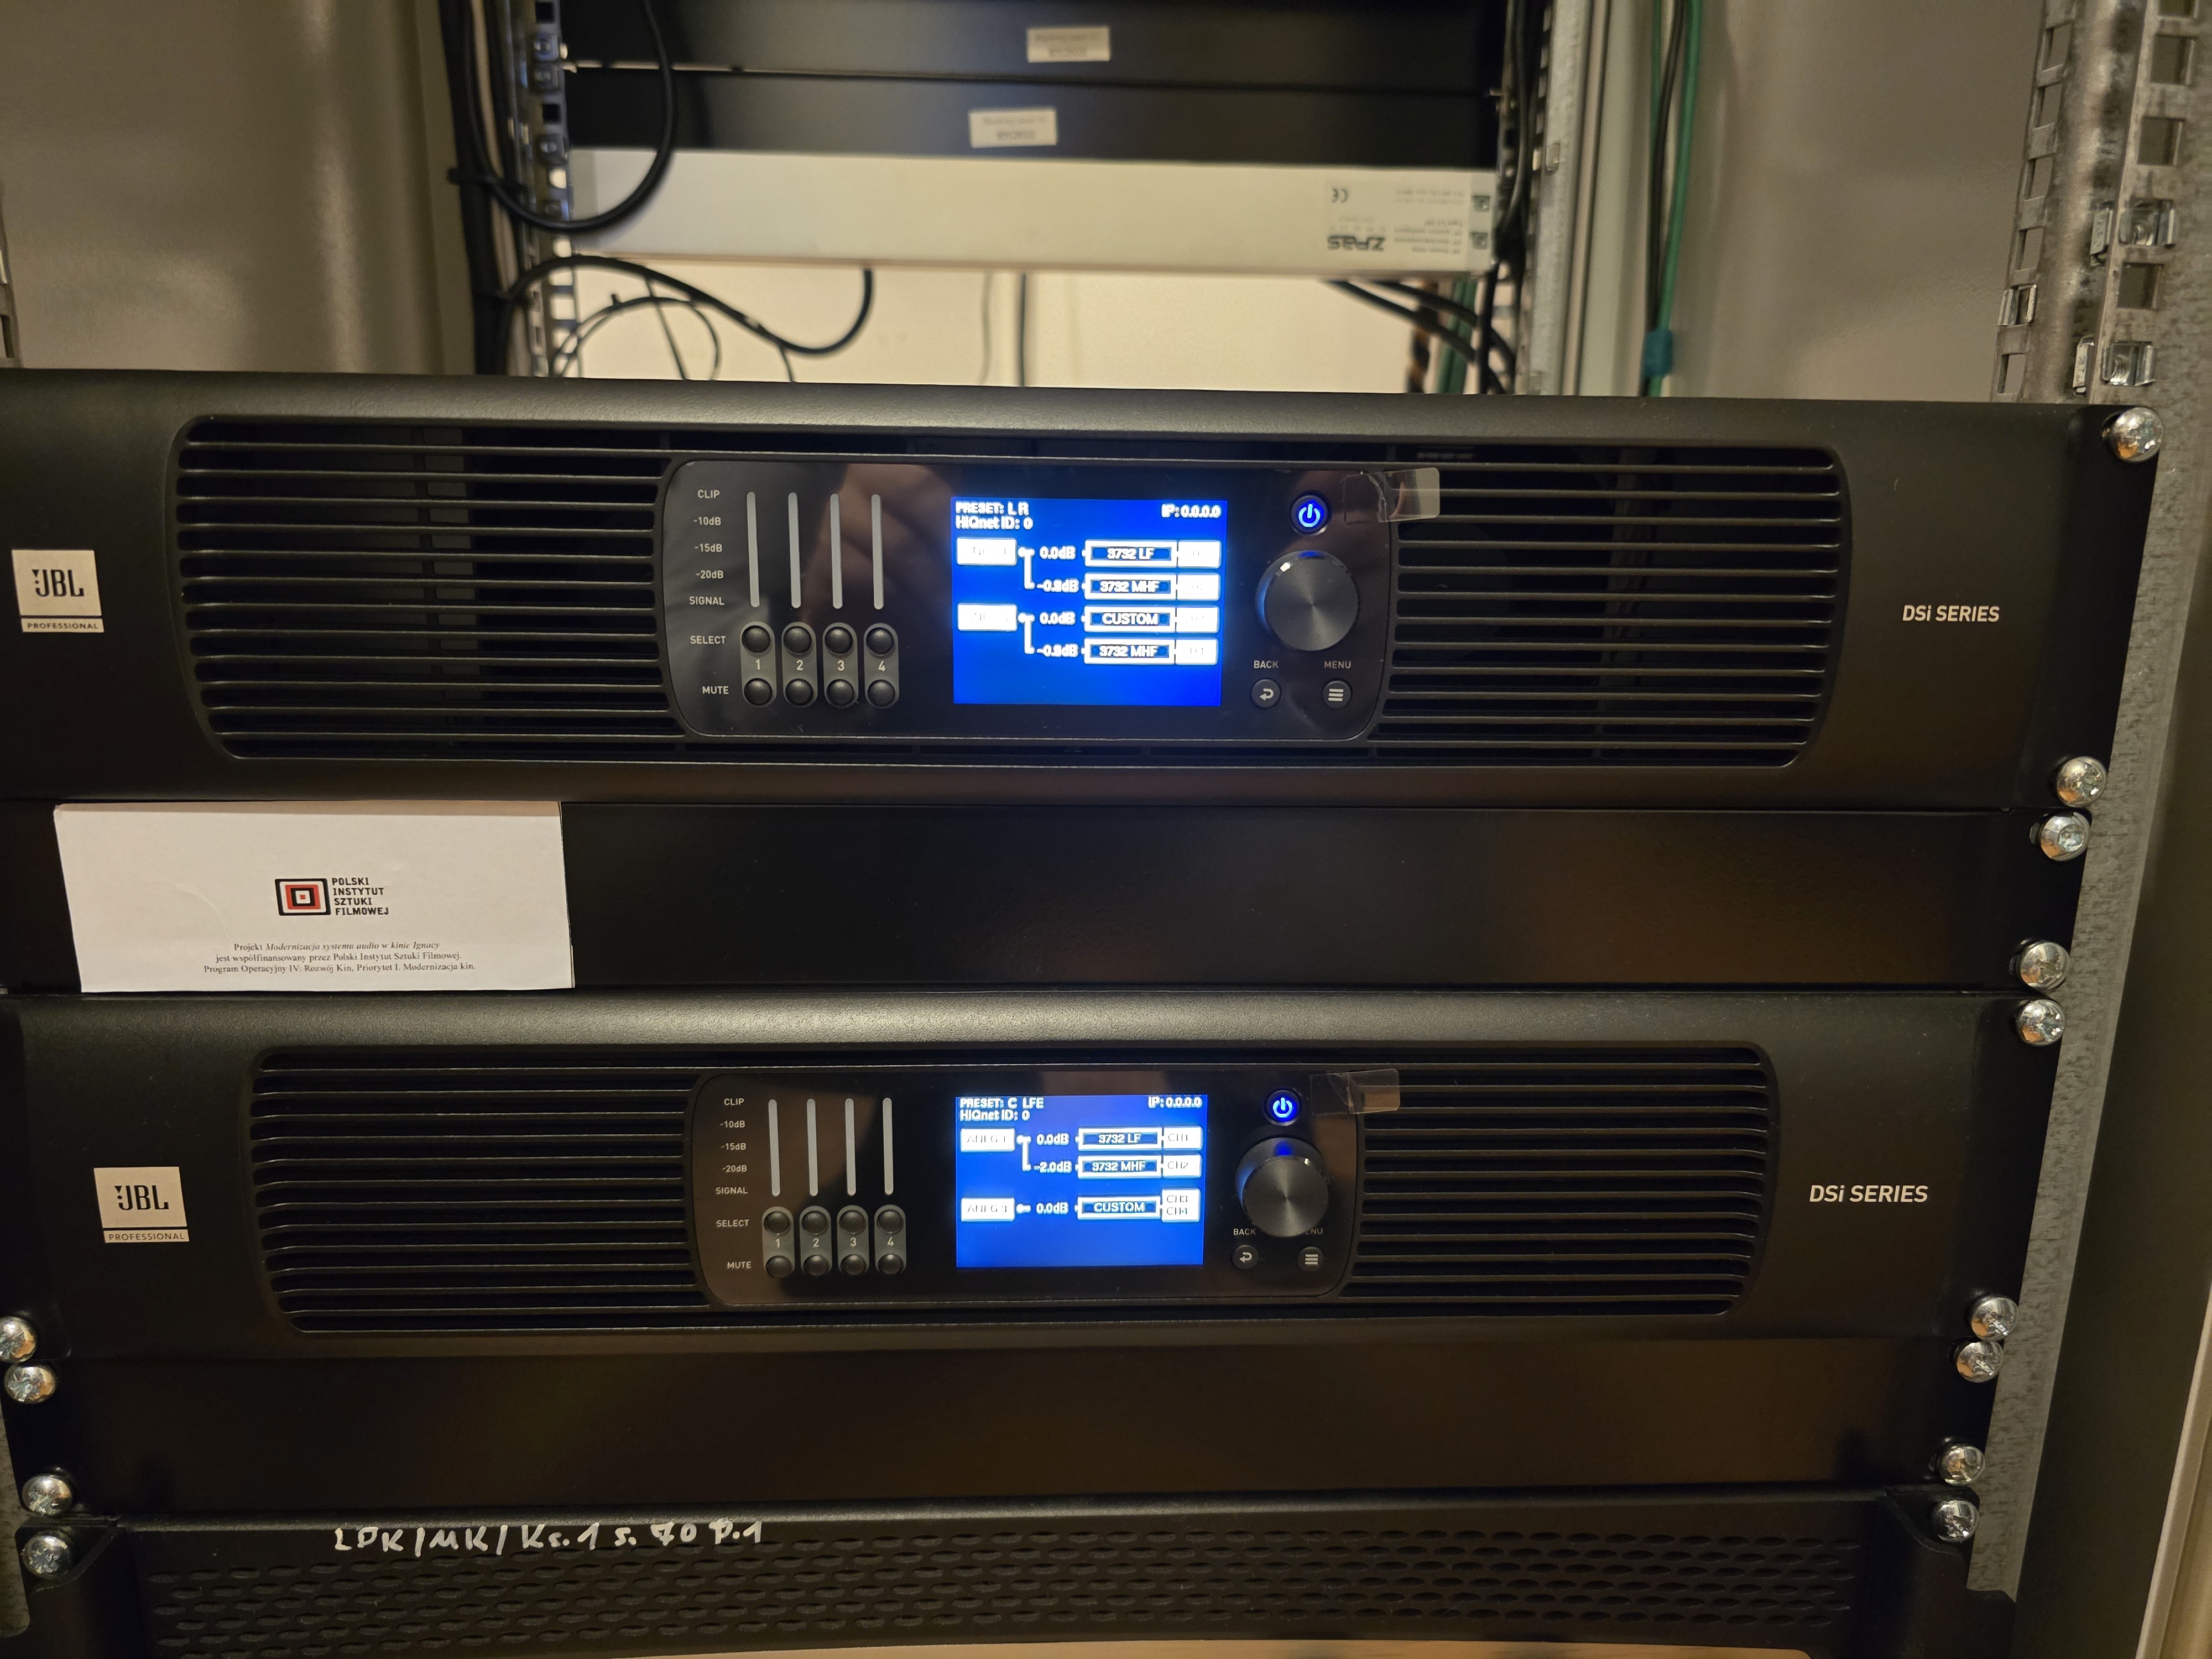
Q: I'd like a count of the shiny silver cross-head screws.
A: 13